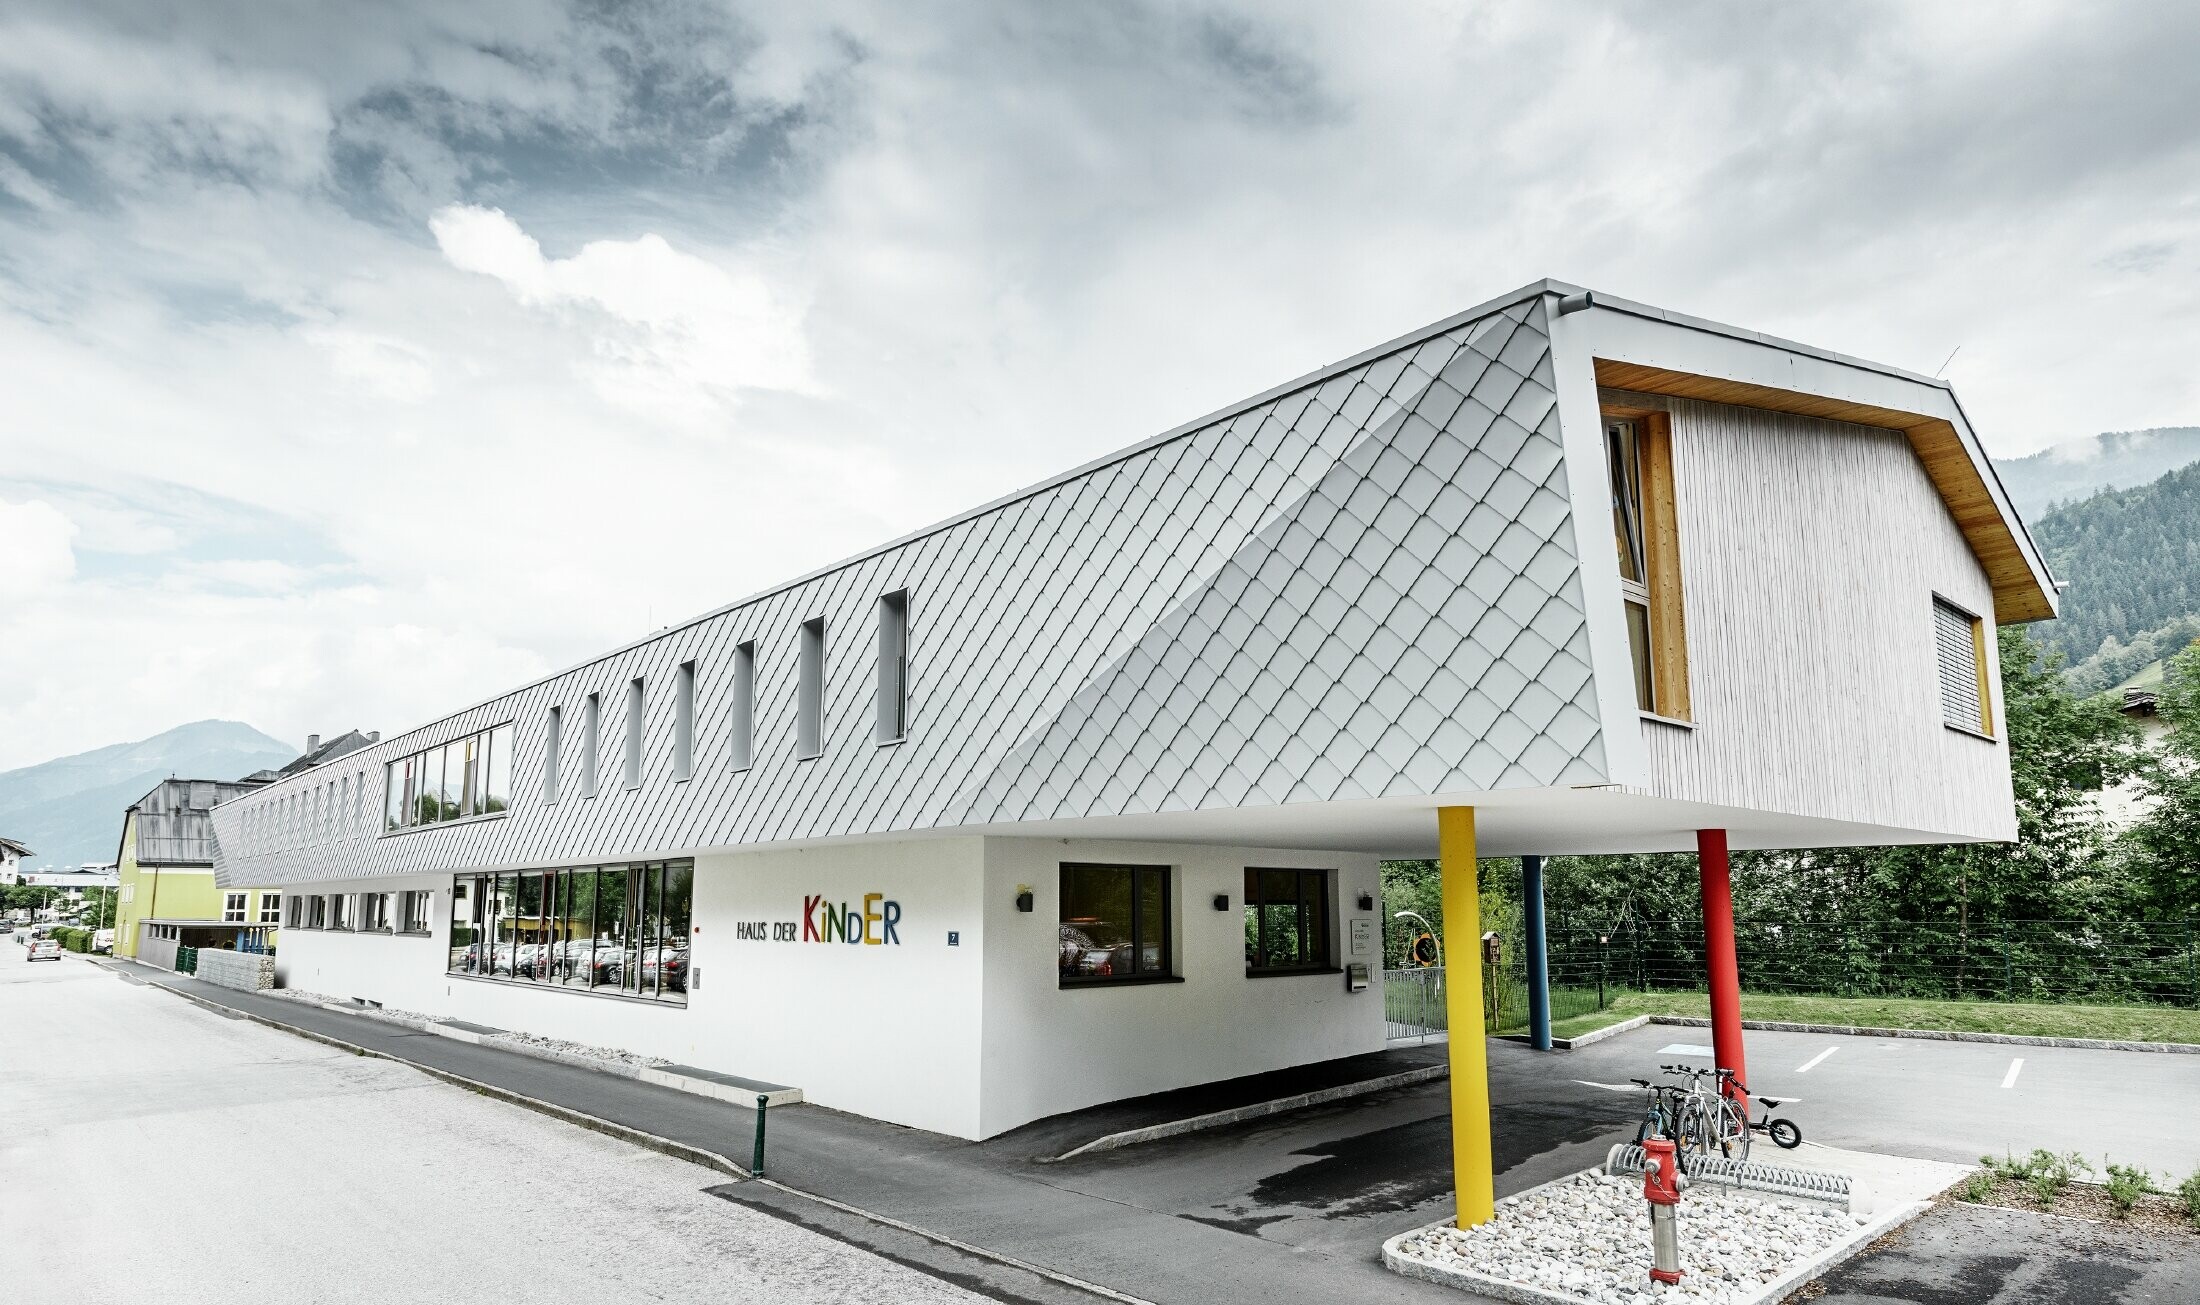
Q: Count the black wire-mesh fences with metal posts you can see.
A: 1